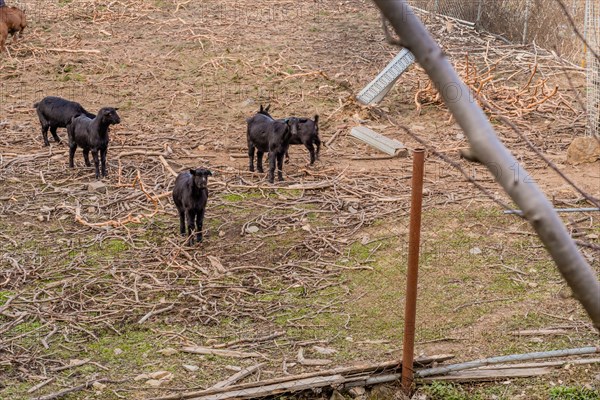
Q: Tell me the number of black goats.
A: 5